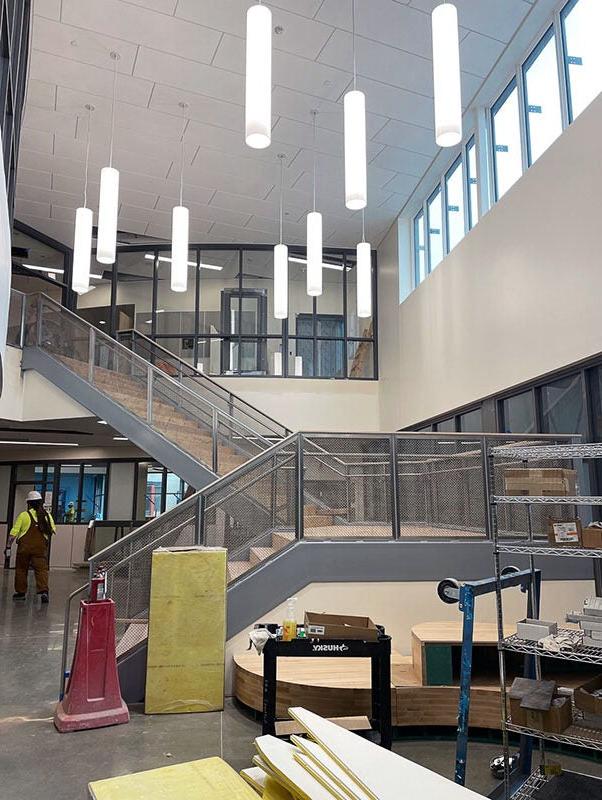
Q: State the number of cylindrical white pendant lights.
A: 9